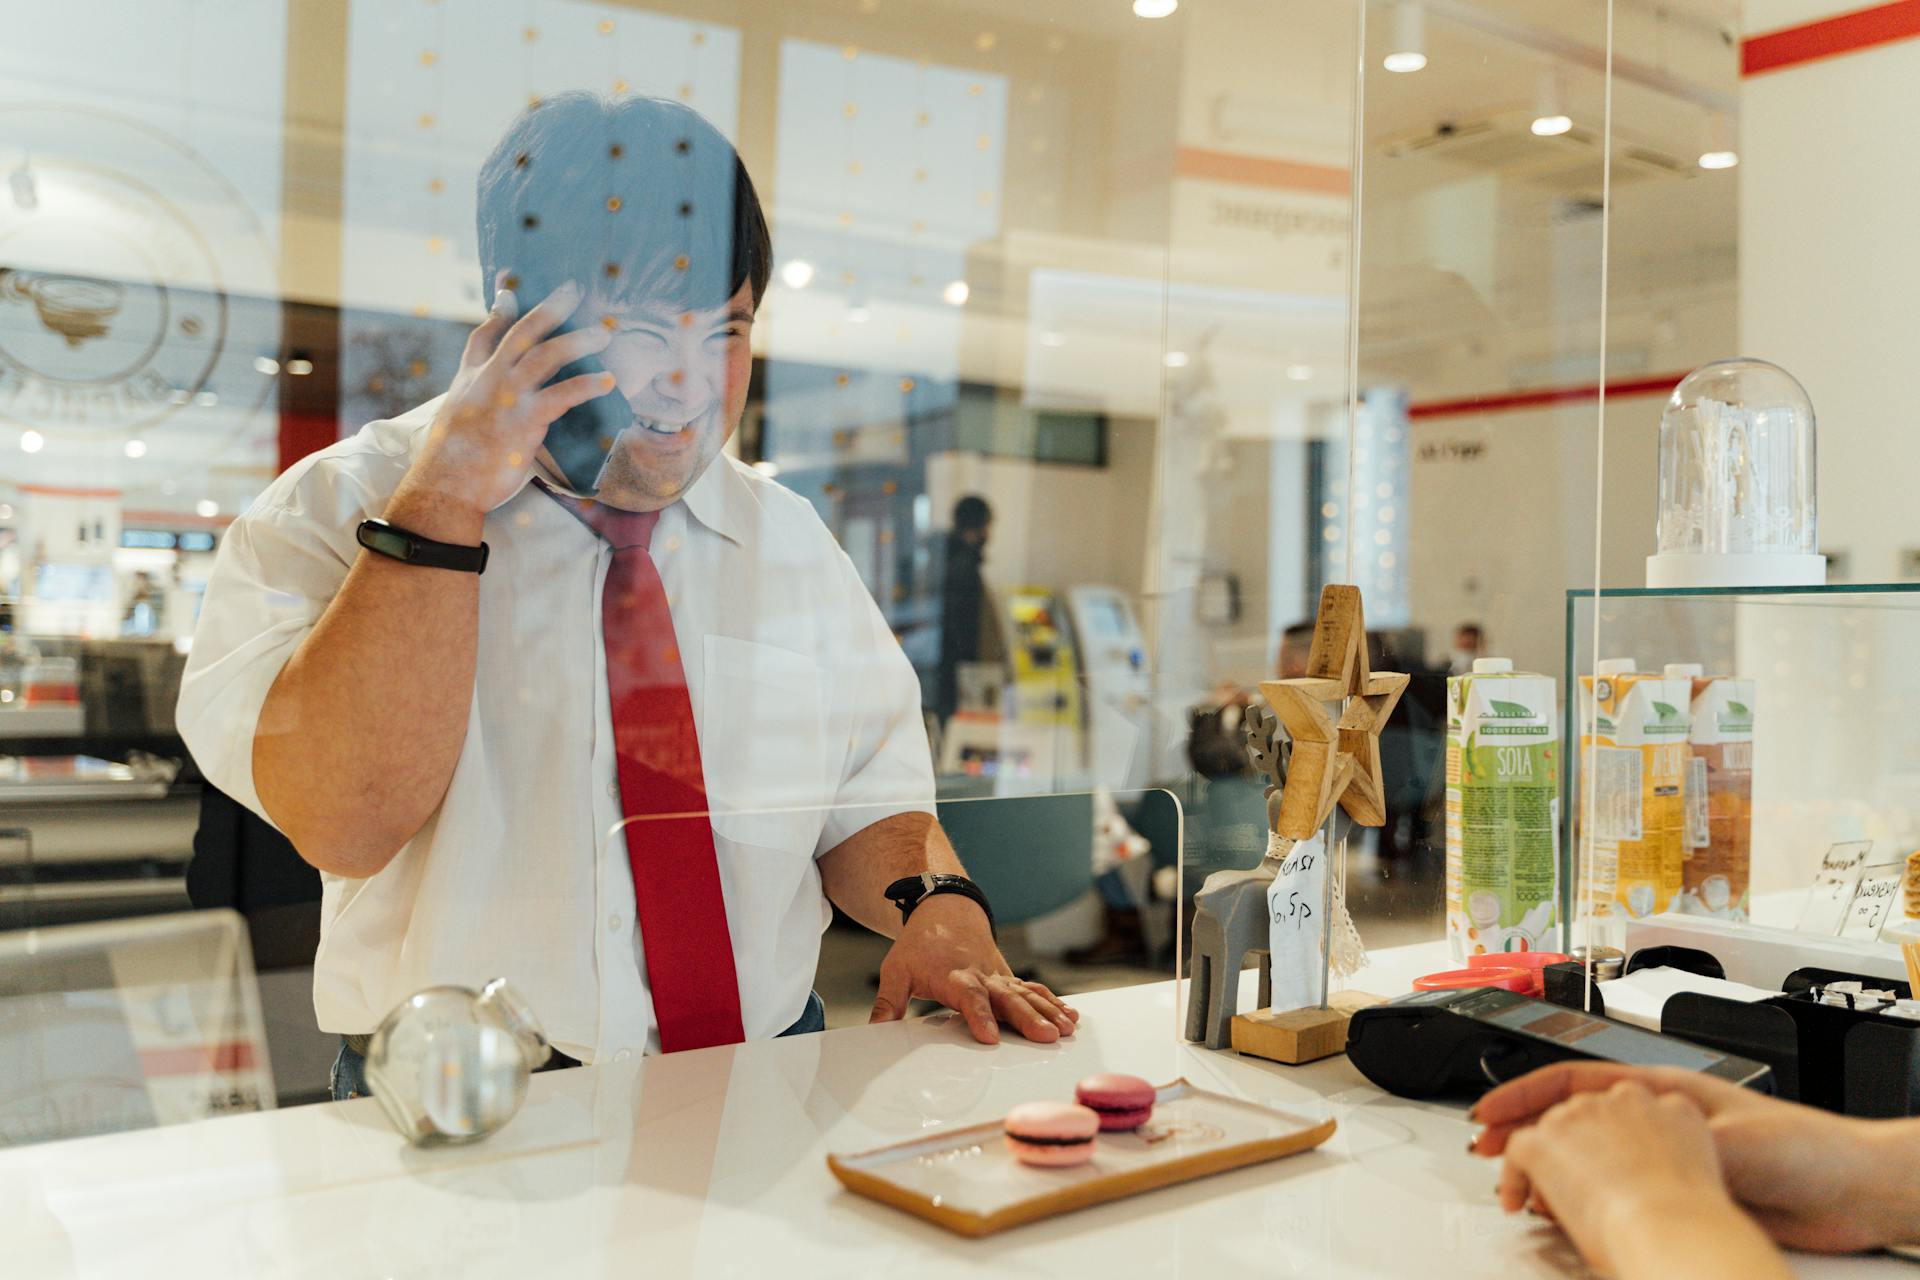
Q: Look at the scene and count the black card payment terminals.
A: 1